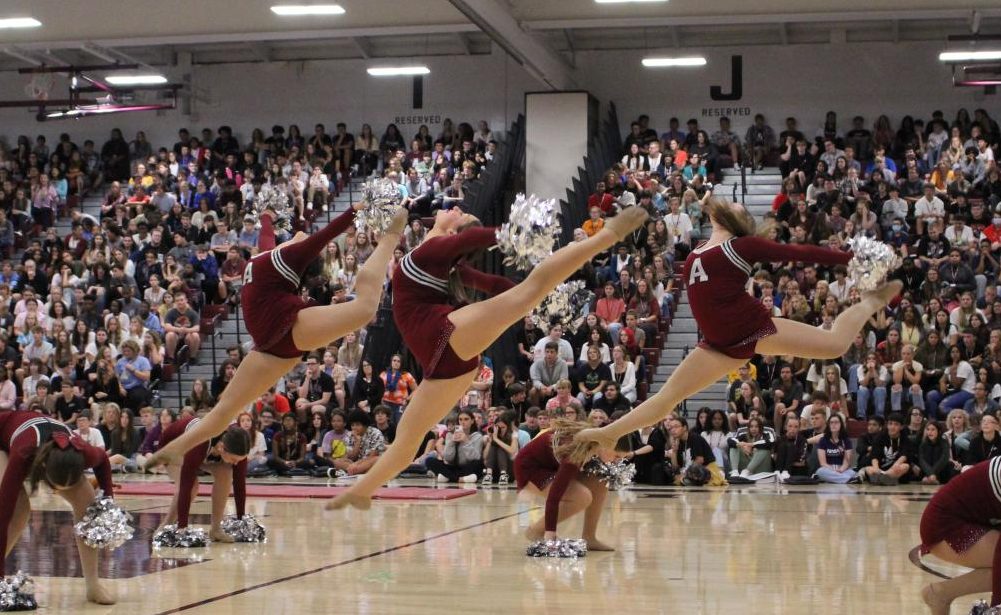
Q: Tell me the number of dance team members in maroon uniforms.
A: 7